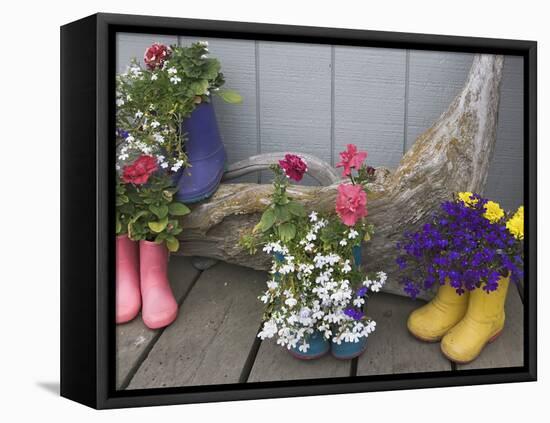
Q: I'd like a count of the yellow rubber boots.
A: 2